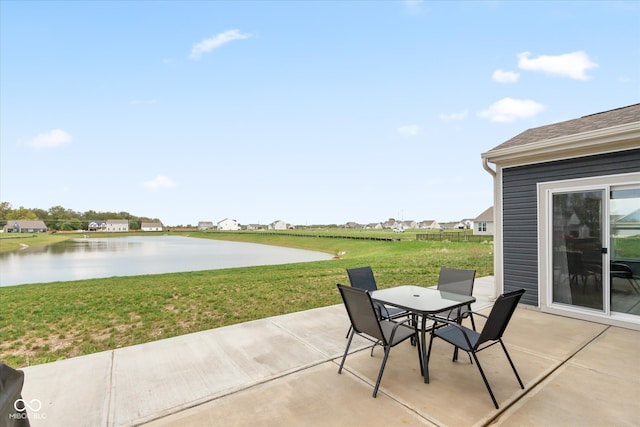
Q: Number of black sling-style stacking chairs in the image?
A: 4